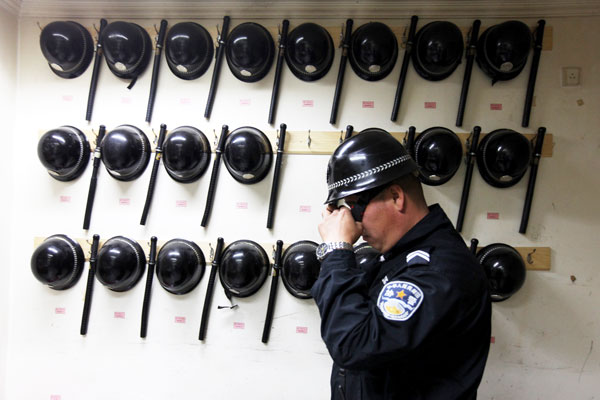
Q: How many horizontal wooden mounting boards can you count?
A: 3